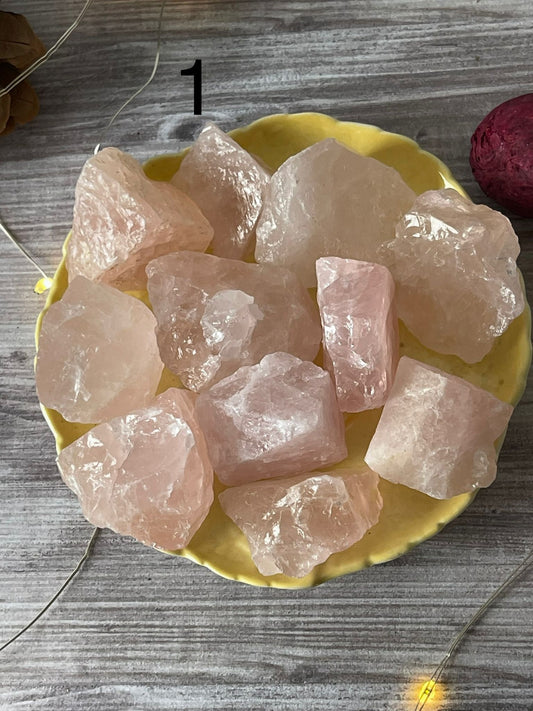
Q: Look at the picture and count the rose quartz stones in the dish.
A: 11